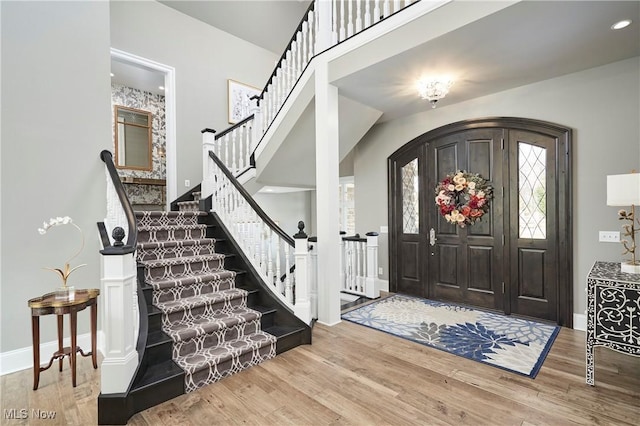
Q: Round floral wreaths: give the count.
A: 1